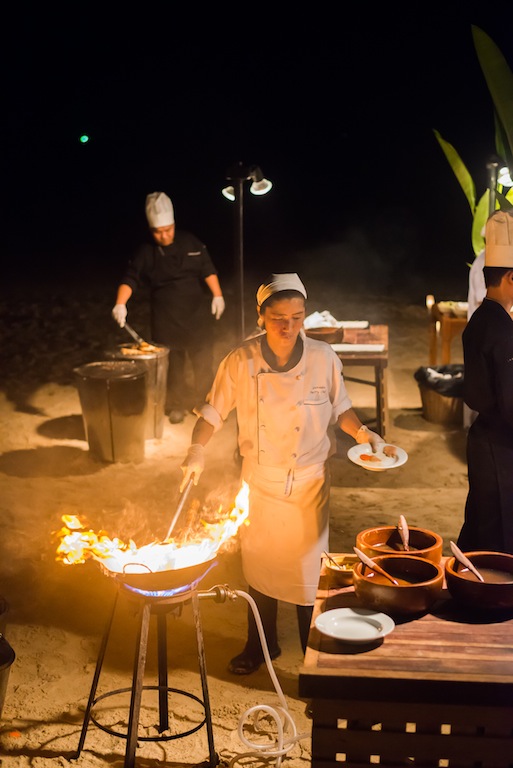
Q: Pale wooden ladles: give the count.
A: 3